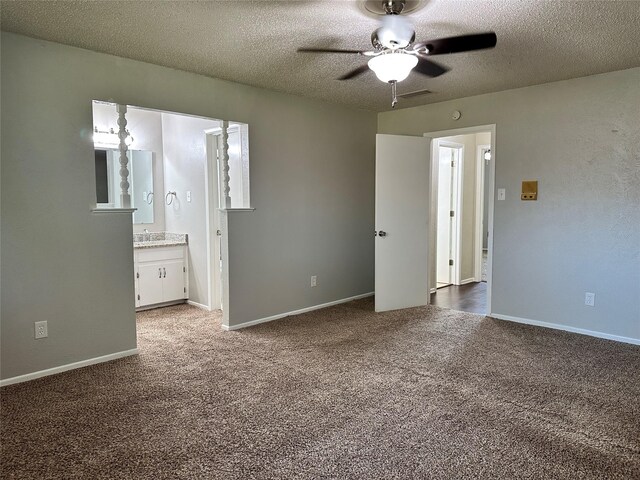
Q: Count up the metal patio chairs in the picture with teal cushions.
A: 0